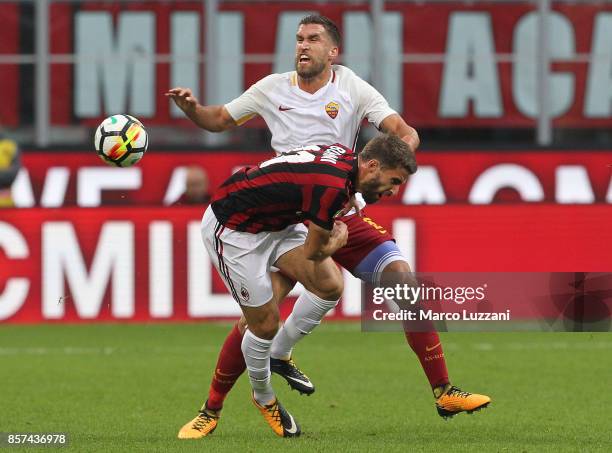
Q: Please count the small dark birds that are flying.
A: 0